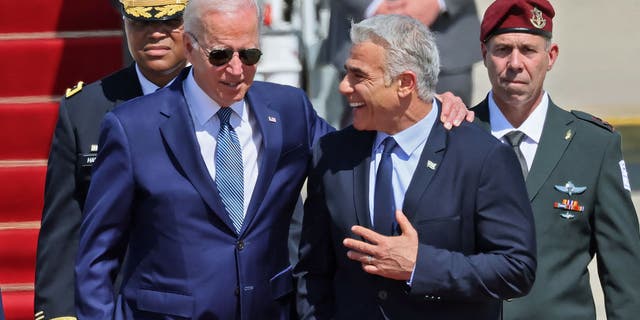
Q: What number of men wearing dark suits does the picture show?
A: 2